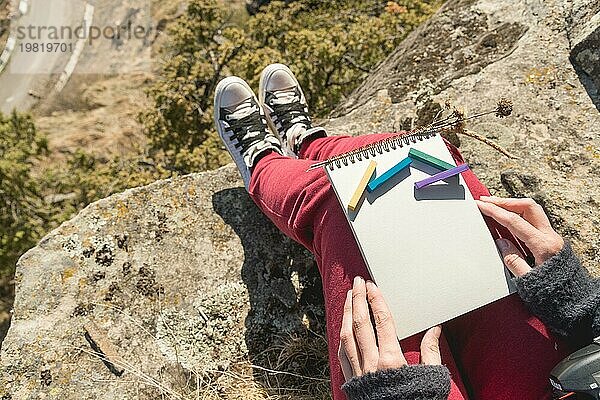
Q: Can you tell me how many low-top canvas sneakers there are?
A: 2